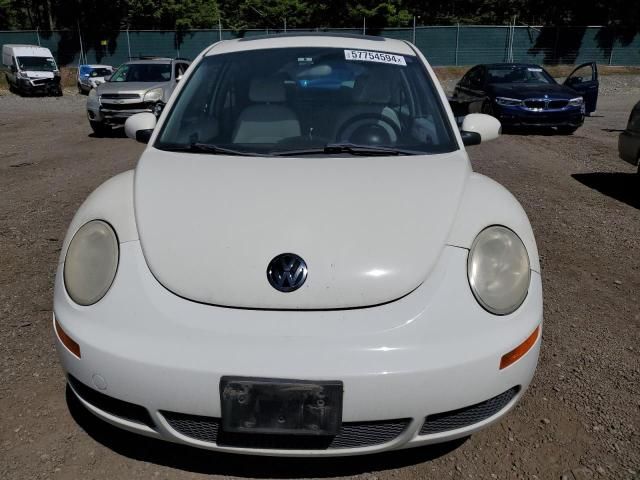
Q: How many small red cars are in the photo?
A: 0